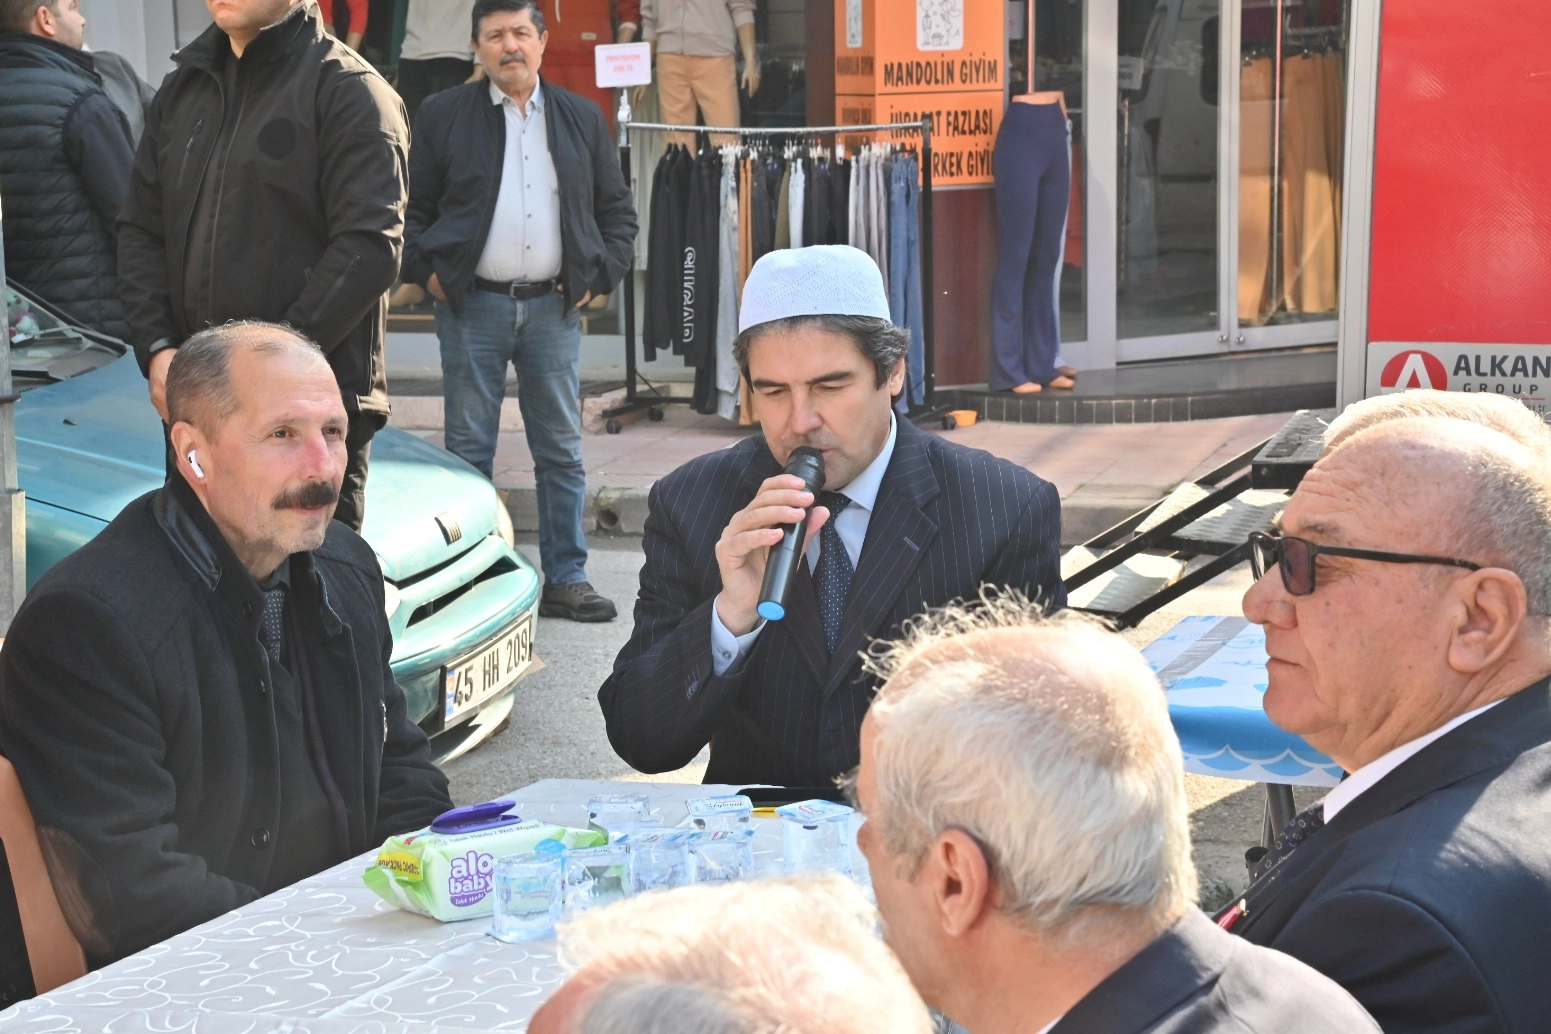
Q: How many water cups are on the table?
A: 7